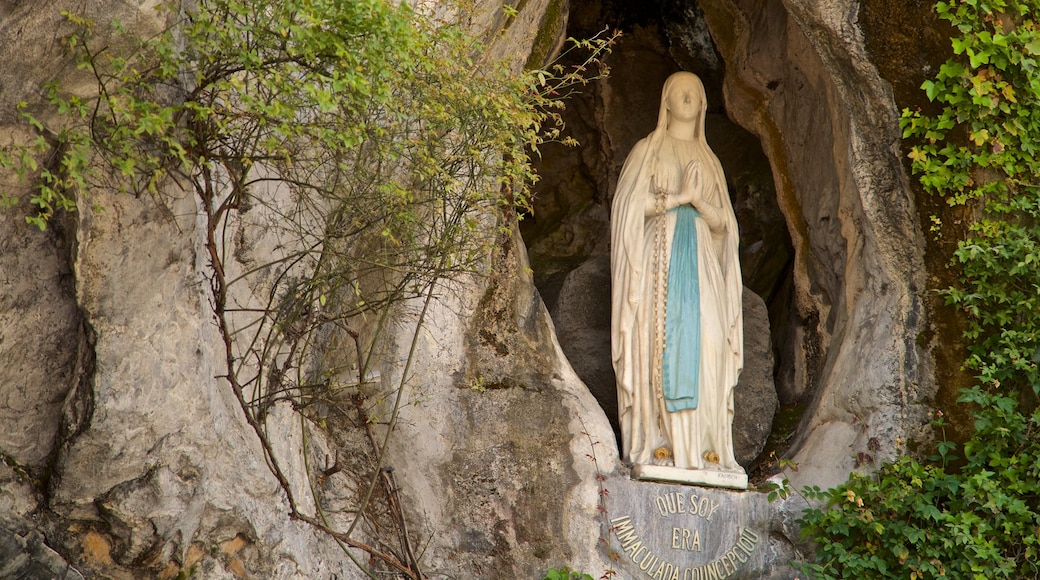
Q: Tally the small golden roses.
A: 2